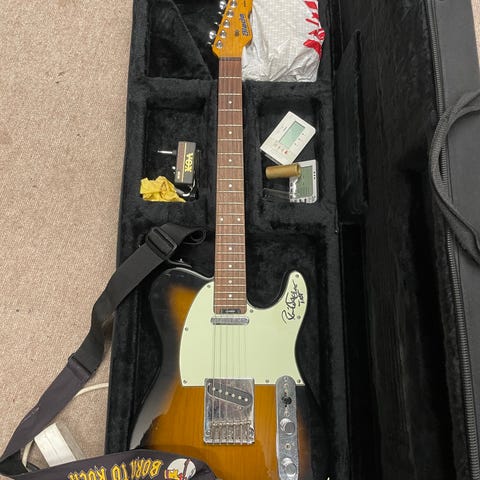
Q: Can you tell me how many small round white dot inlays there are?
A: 10